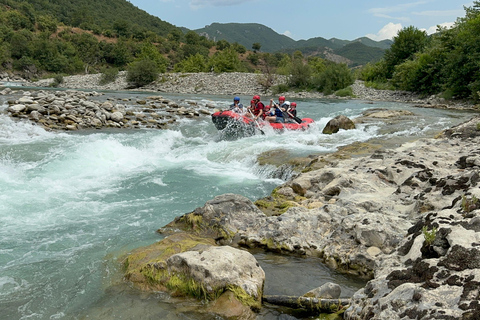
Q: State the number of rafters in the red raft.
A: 7